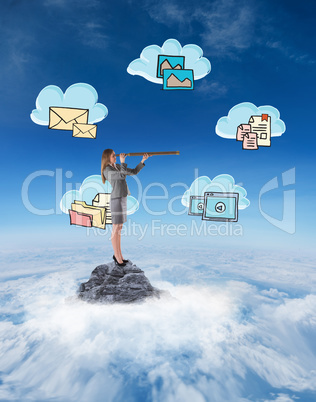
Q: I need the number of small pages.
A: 2